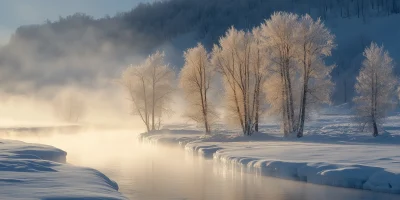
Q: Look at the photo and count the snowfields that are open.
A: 2